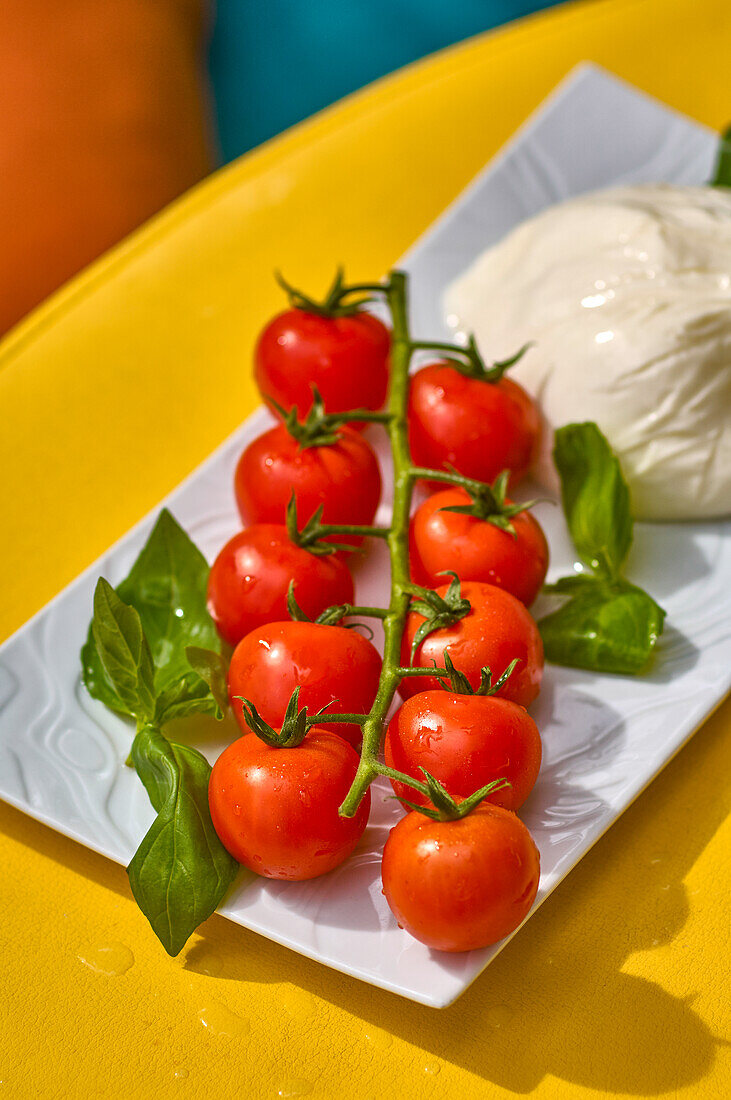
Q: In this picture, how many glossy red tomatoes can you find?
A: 10